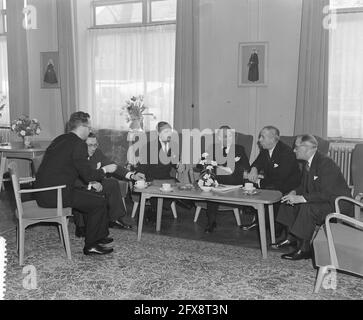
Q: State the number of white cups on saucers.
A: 3